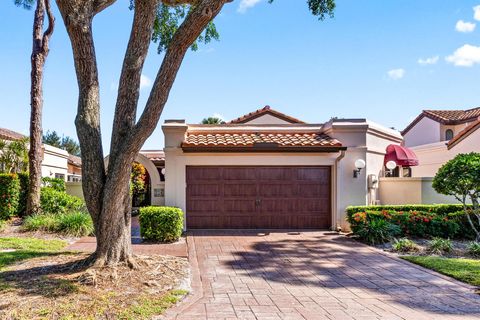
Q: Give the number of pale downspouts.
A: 1